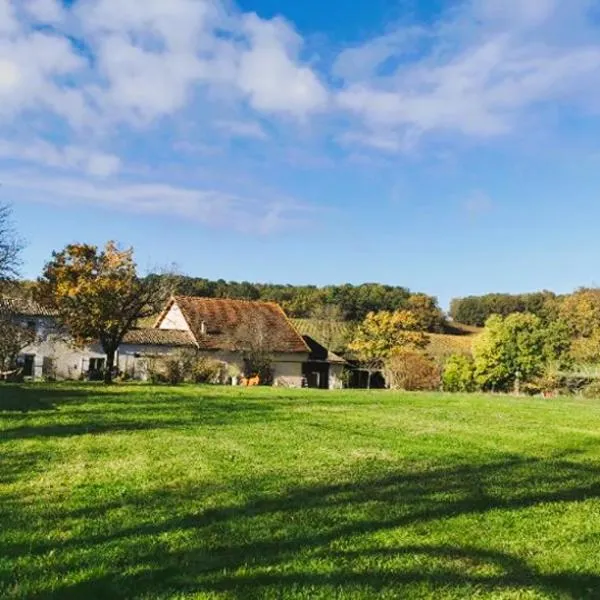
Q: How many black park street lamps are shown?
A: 0